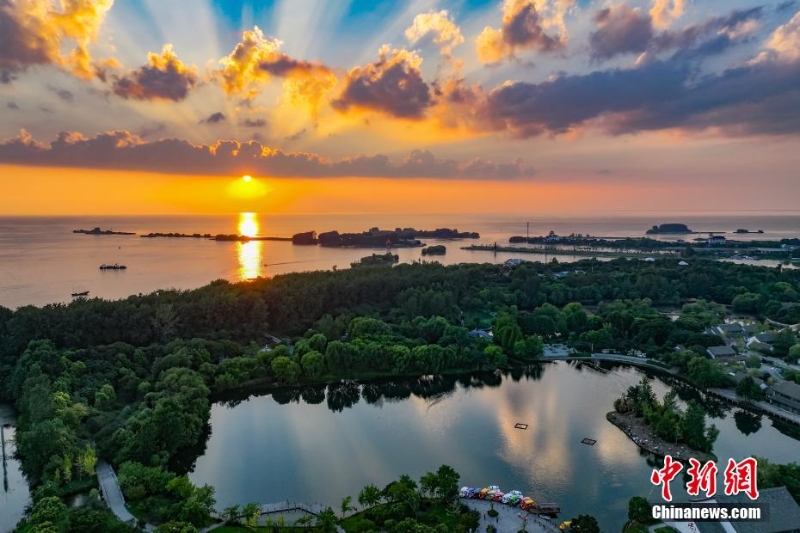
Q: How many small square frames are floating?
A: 2